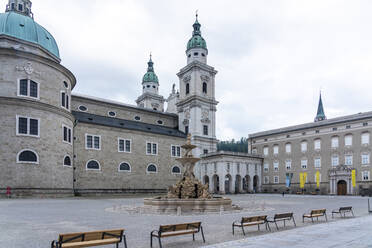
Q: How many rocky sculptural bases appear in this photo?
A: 1